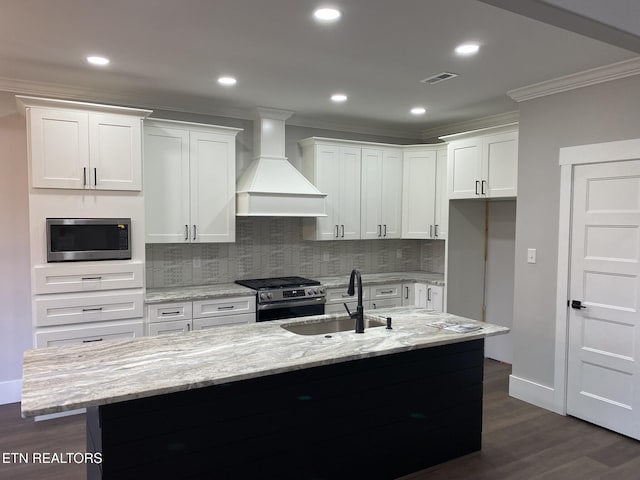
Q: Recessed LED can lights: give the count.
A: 6